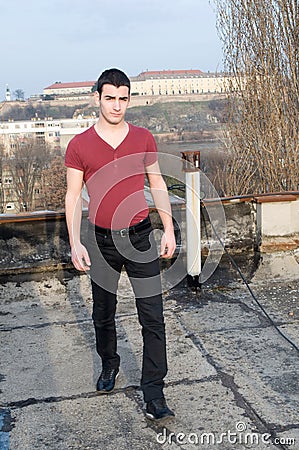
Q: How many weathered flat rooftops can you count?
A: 1